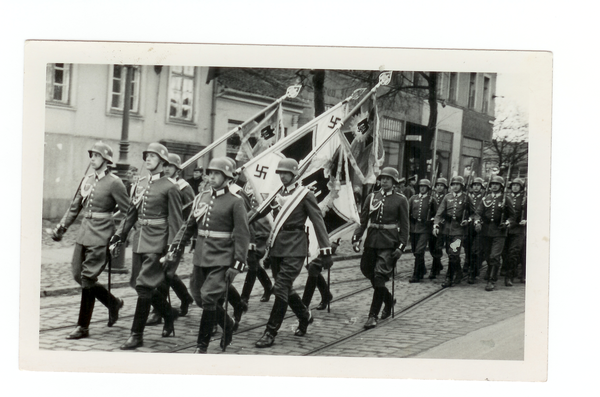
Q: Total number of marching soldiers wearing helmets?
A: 13